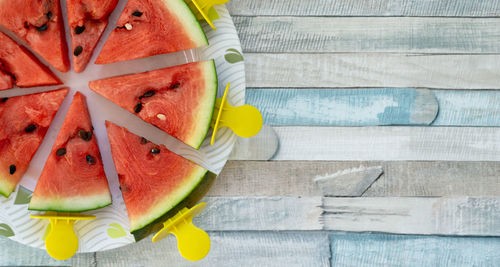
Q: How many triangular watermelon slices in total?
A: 8